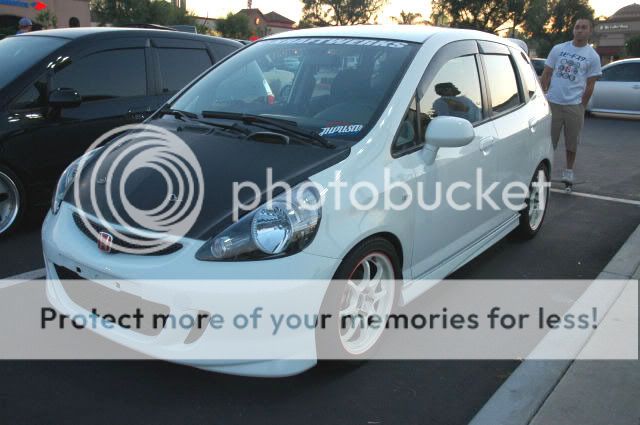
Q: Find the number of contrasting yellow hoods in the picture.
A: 0